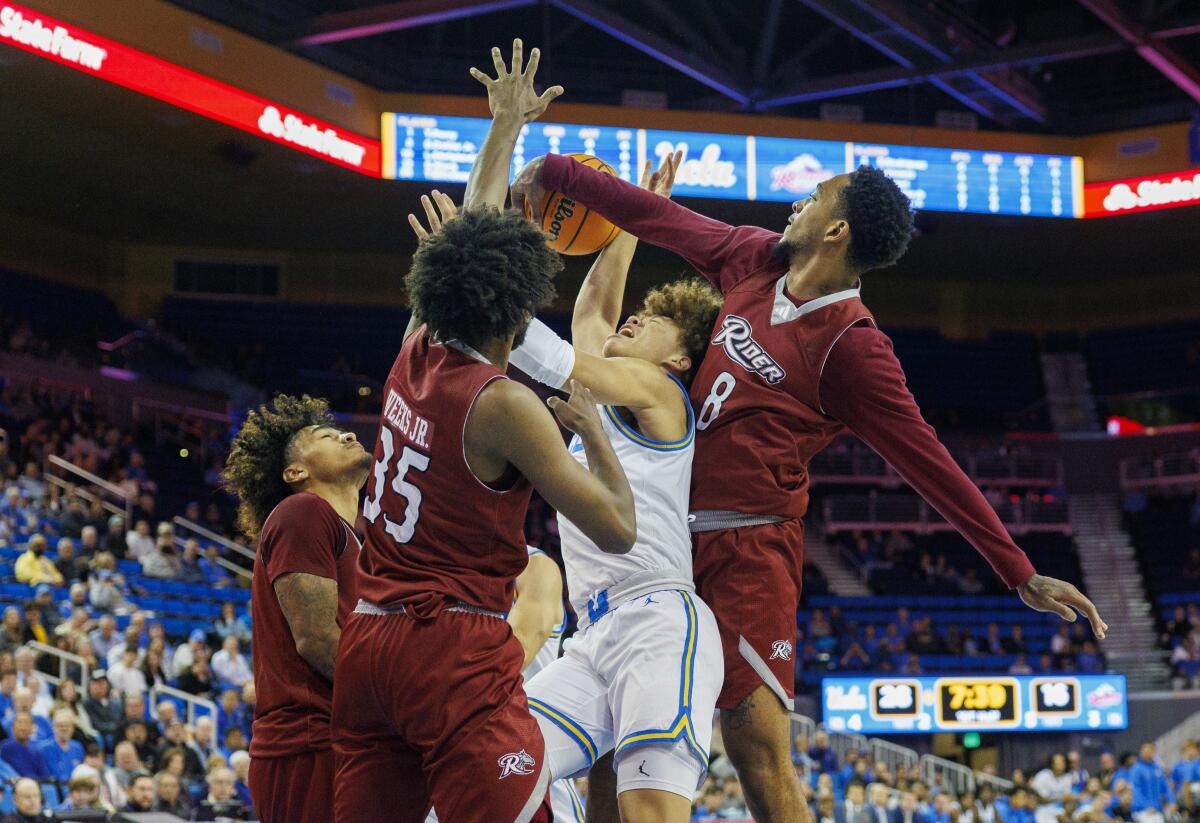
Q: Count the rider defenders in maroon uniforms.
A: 3